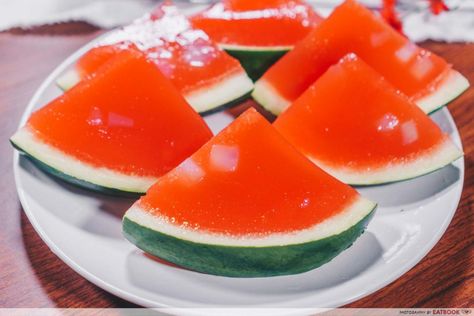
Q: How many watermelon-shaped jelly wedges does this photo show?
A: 6